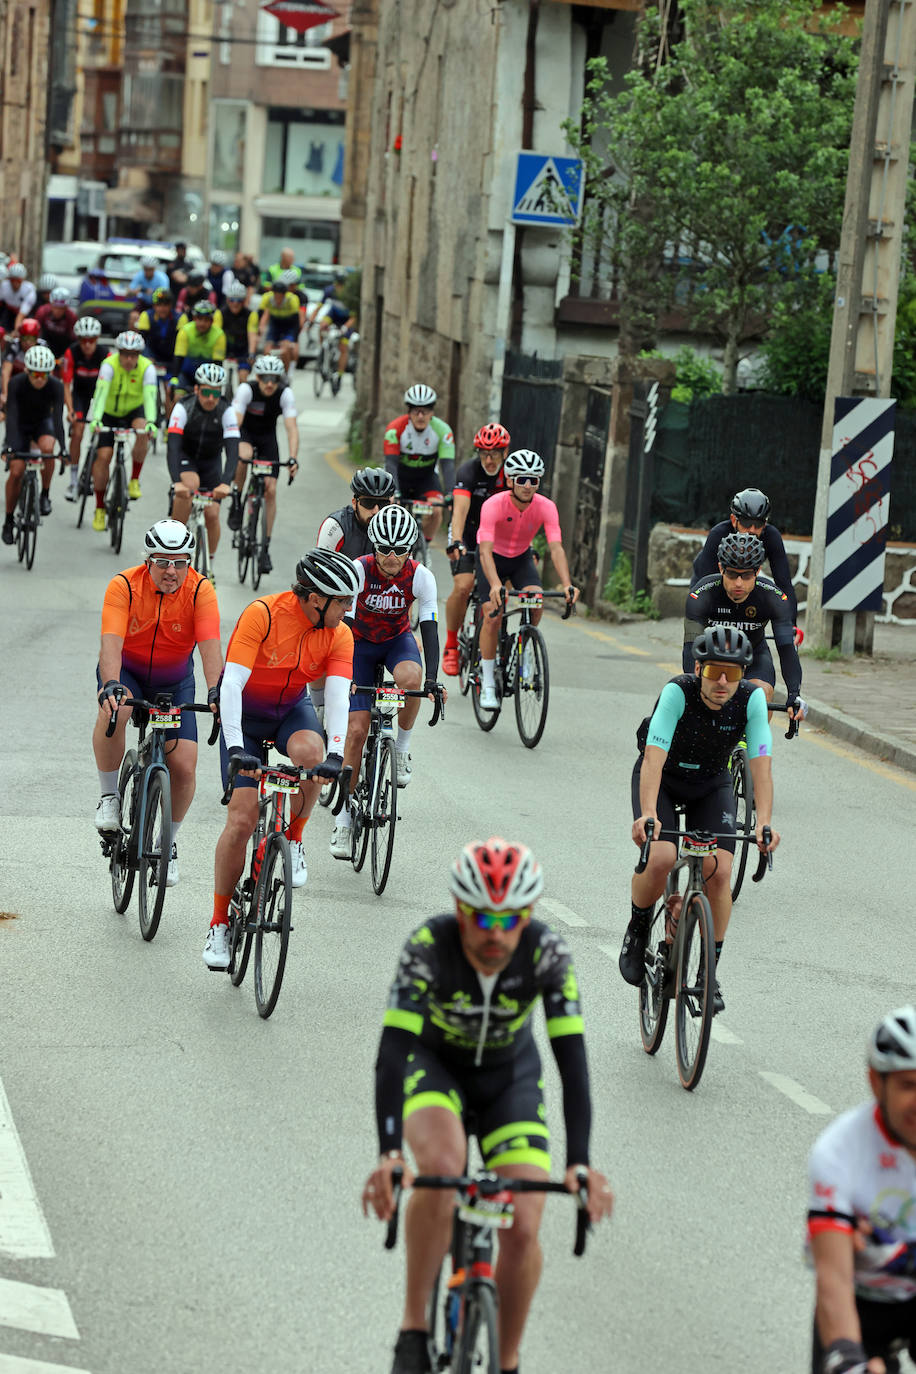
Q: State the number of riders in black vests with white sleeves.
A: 3